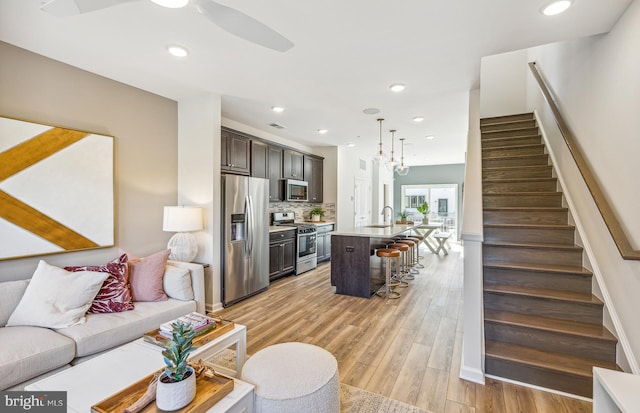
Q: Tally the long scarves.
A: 0